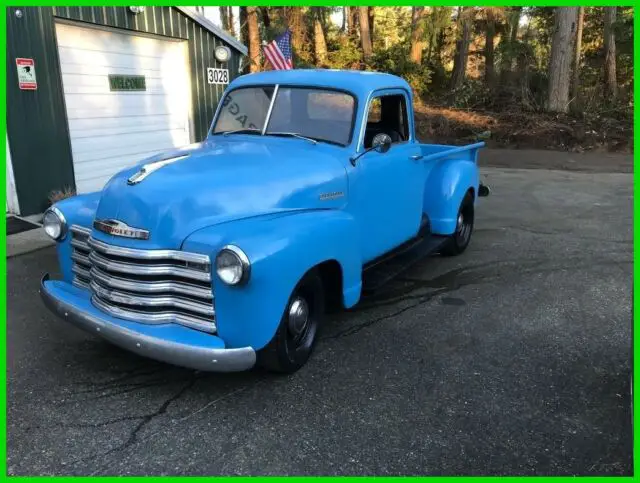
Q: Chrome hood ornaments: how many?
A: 1